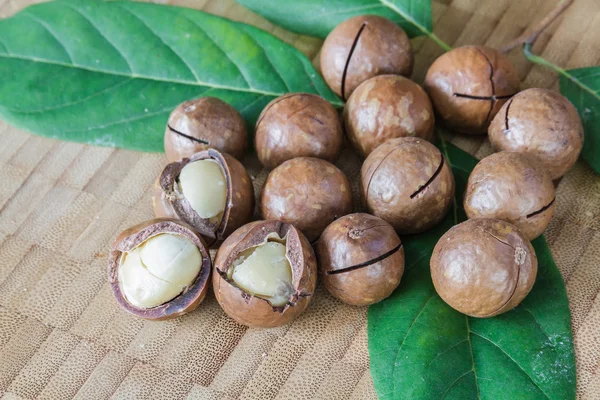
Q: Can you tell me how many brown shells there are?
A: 14